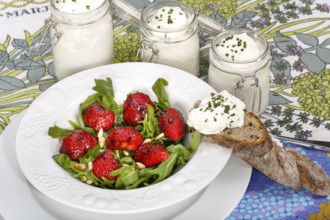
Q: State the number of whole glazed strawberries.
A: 7